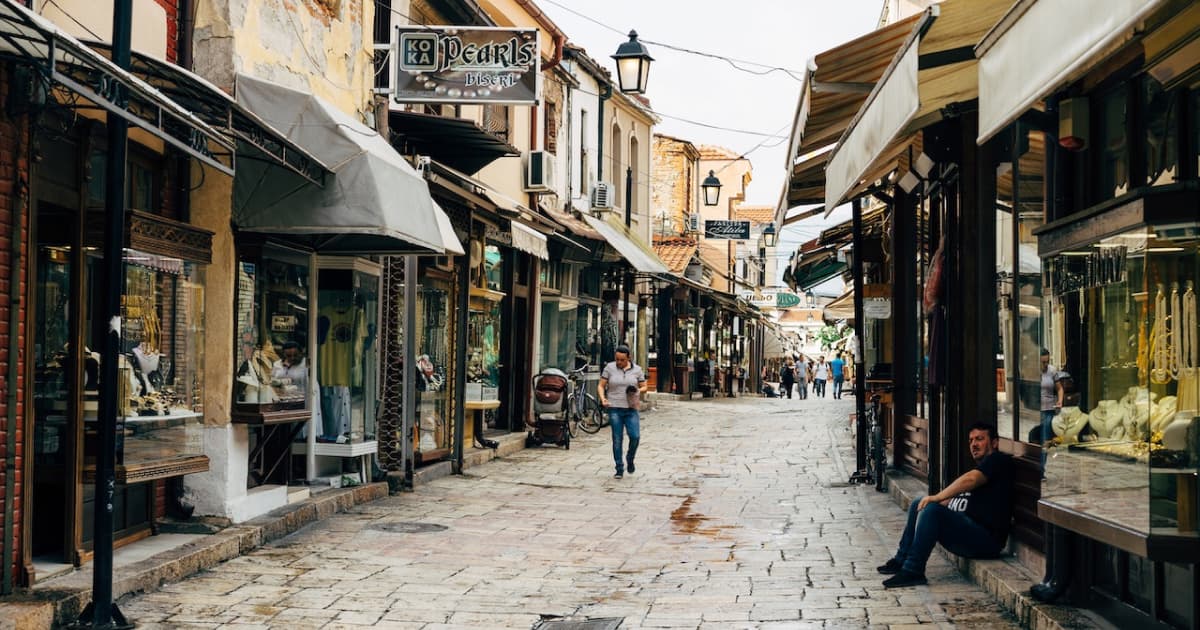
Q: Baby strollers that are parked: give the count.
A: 1